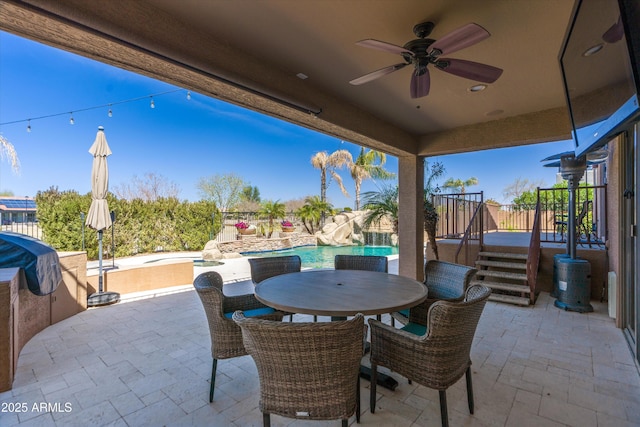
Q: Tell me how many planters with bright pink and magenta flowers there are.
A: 2